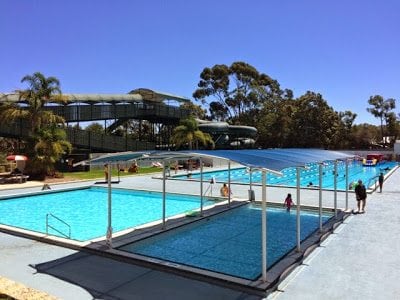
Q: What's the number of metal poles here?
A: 10